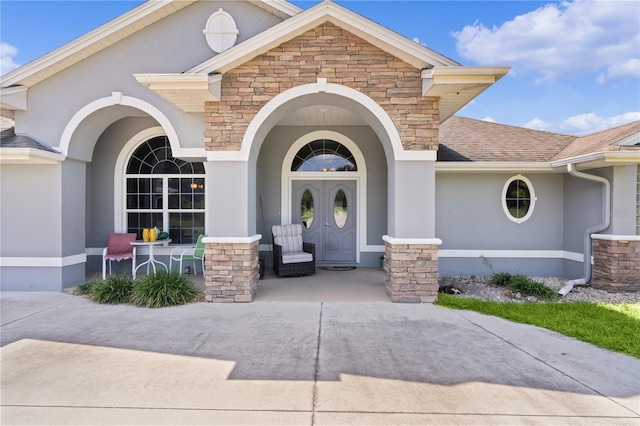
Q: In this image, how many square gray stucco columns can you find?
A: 2